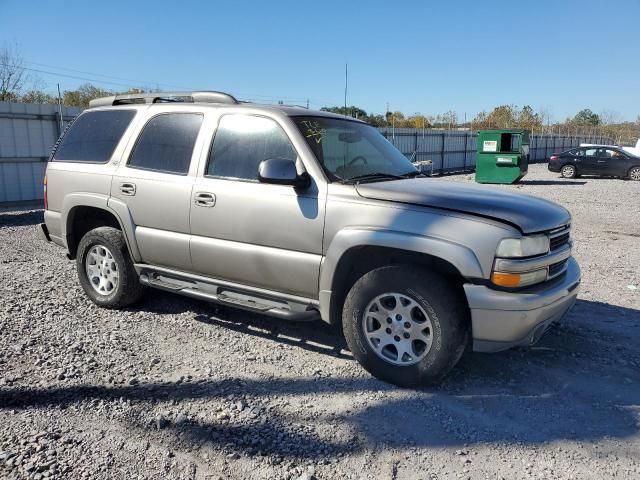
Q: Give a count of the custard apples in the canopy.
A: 0